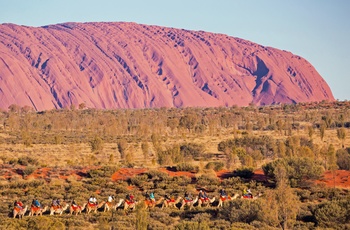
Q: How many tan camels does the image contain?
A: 13